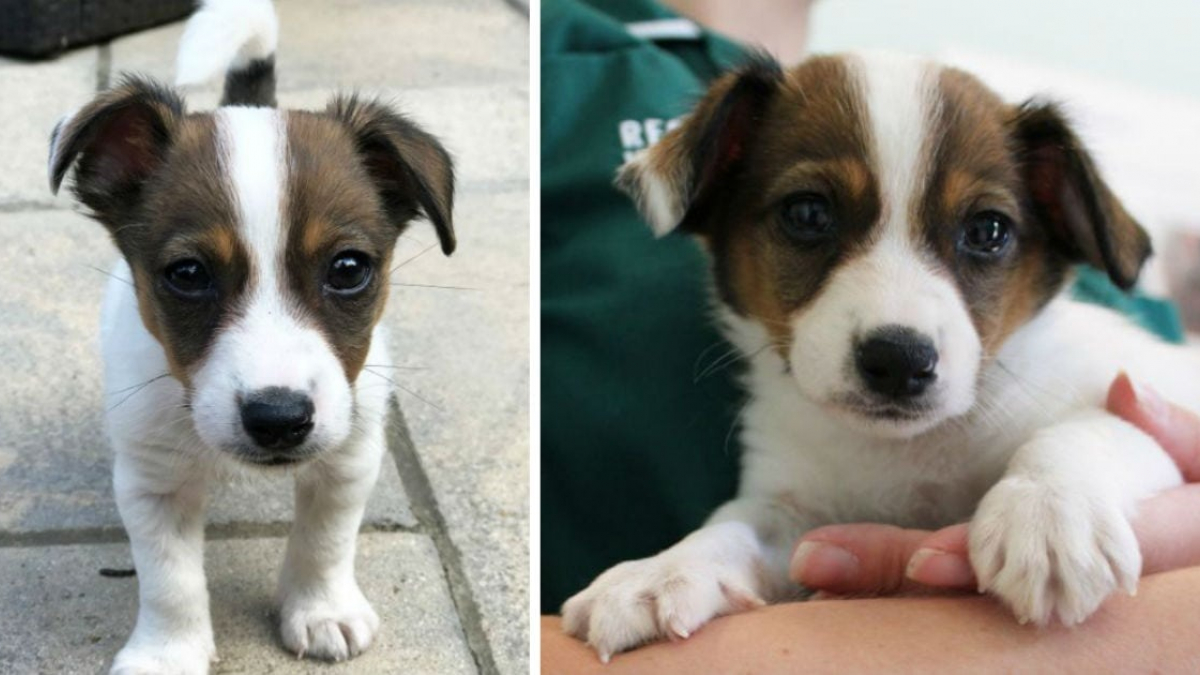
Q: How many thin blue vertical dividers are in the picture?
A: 0